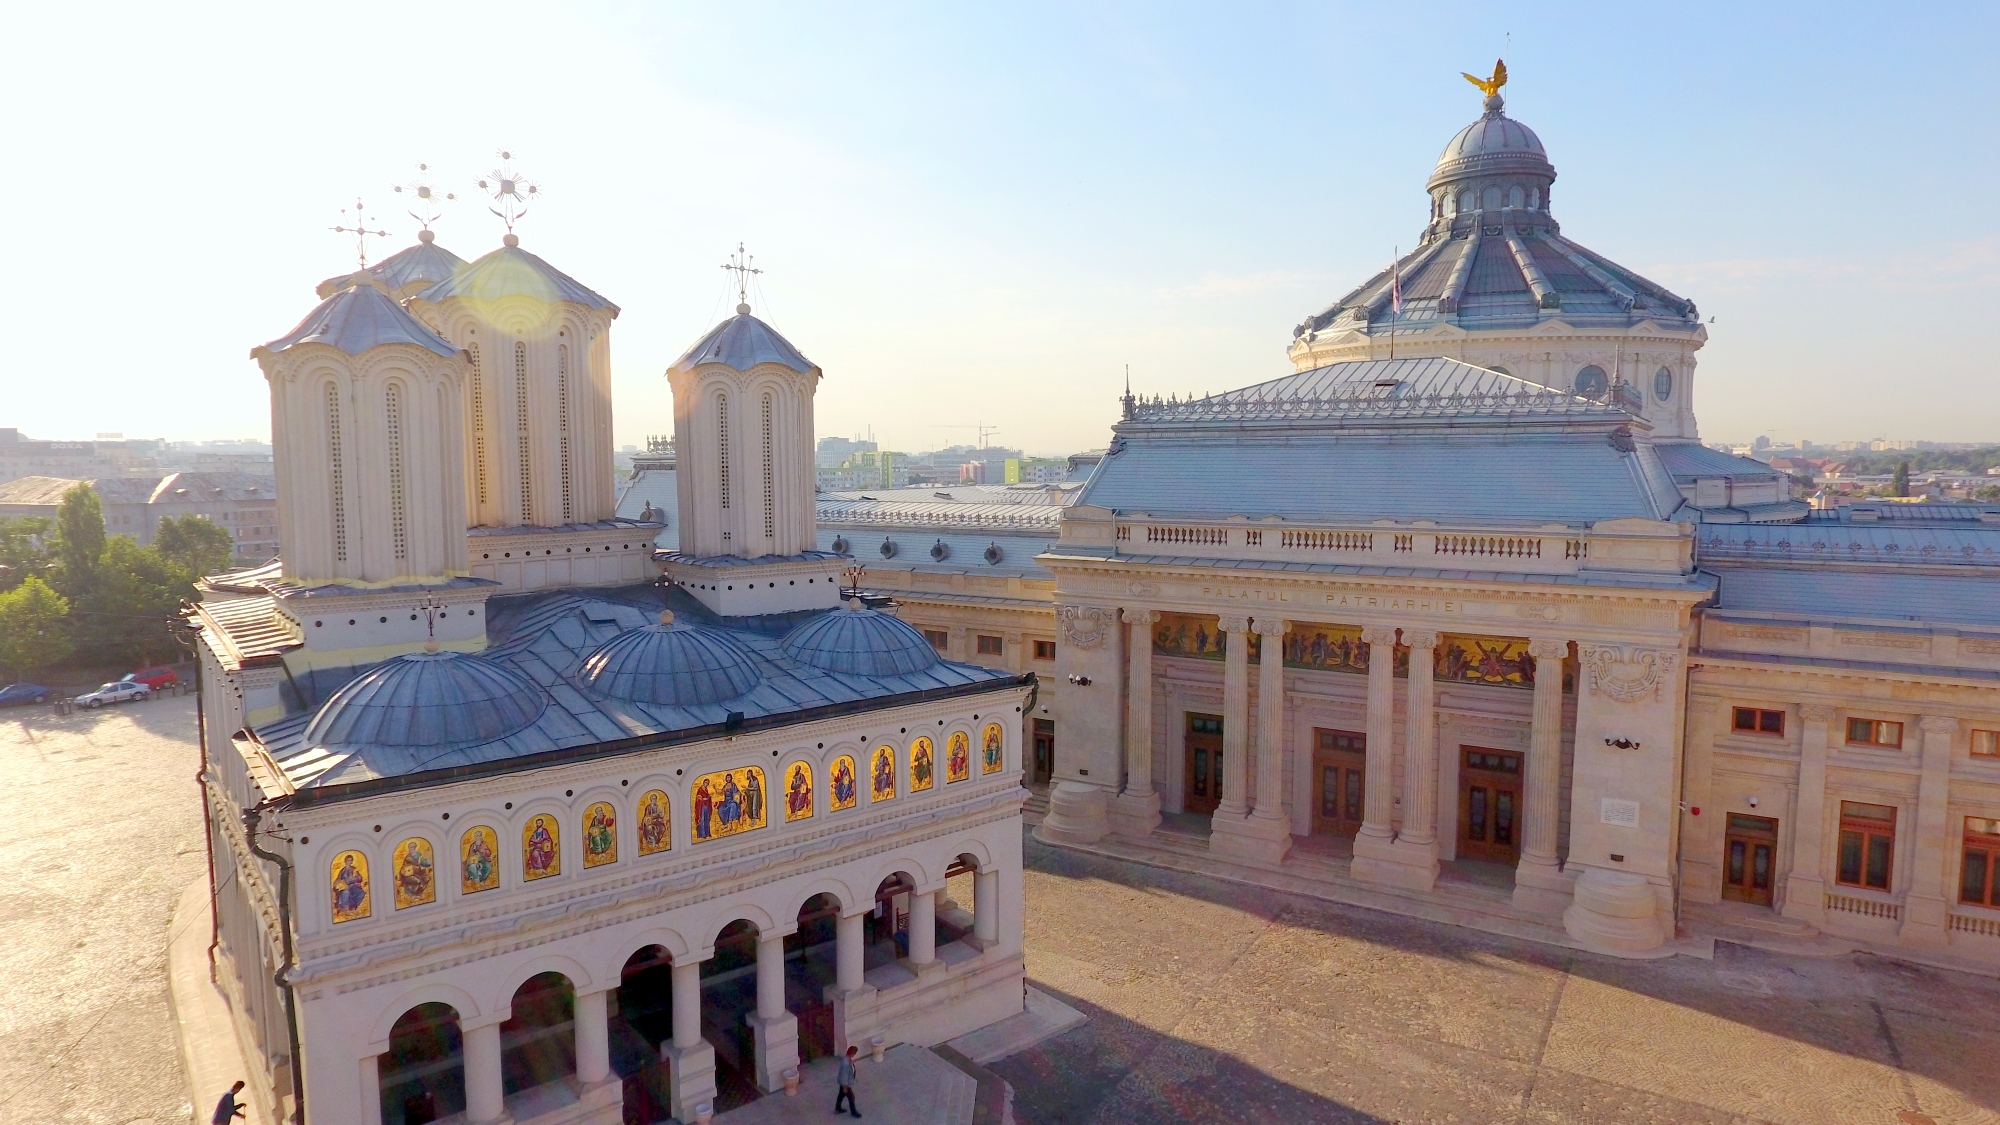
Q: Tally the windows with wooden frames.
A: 8